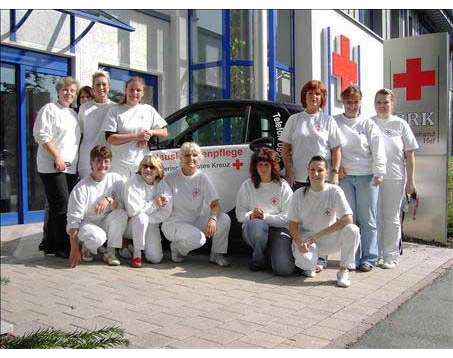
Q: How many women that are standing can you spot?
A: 7